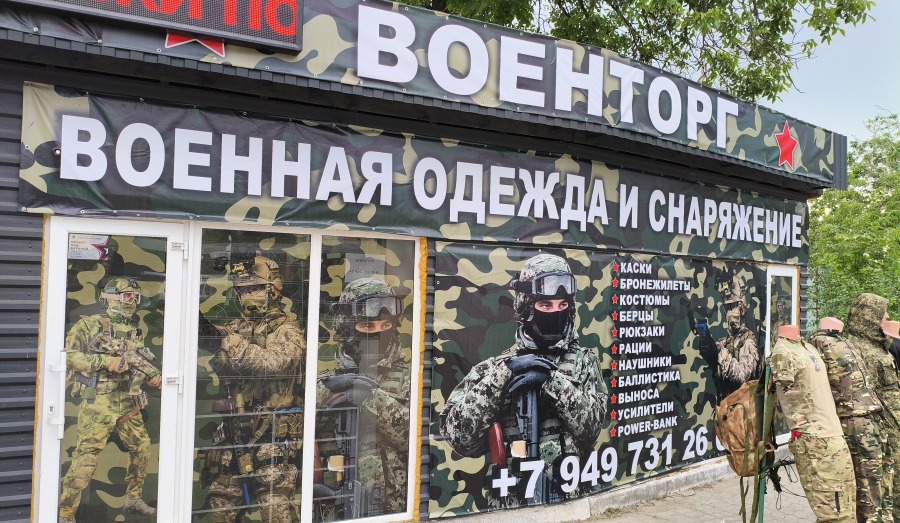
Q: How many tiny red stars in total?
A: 11